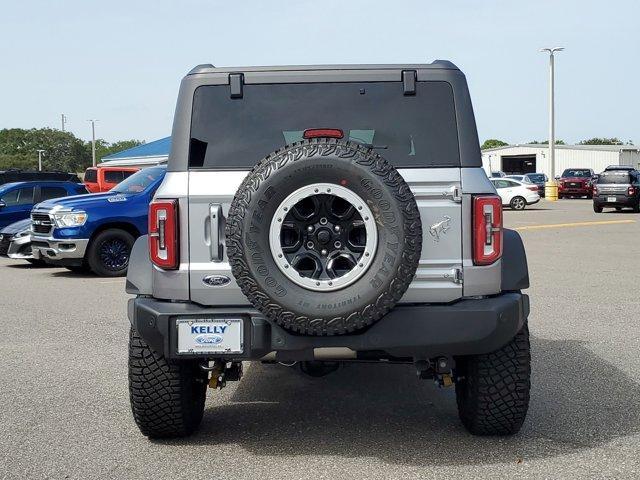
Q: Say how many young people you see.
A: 0